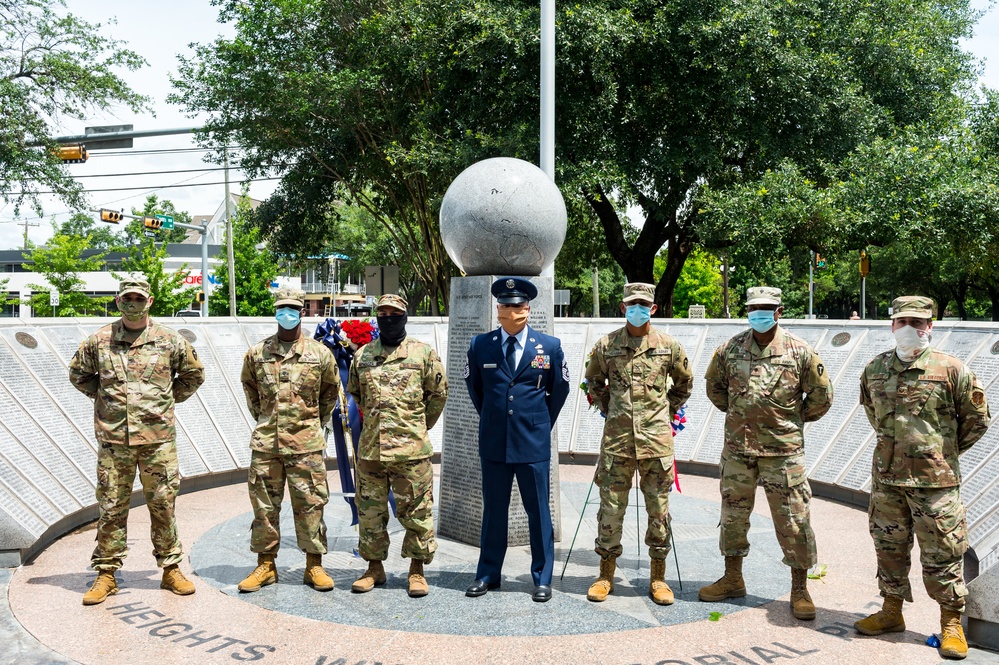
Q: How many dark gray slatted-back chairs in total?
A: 0